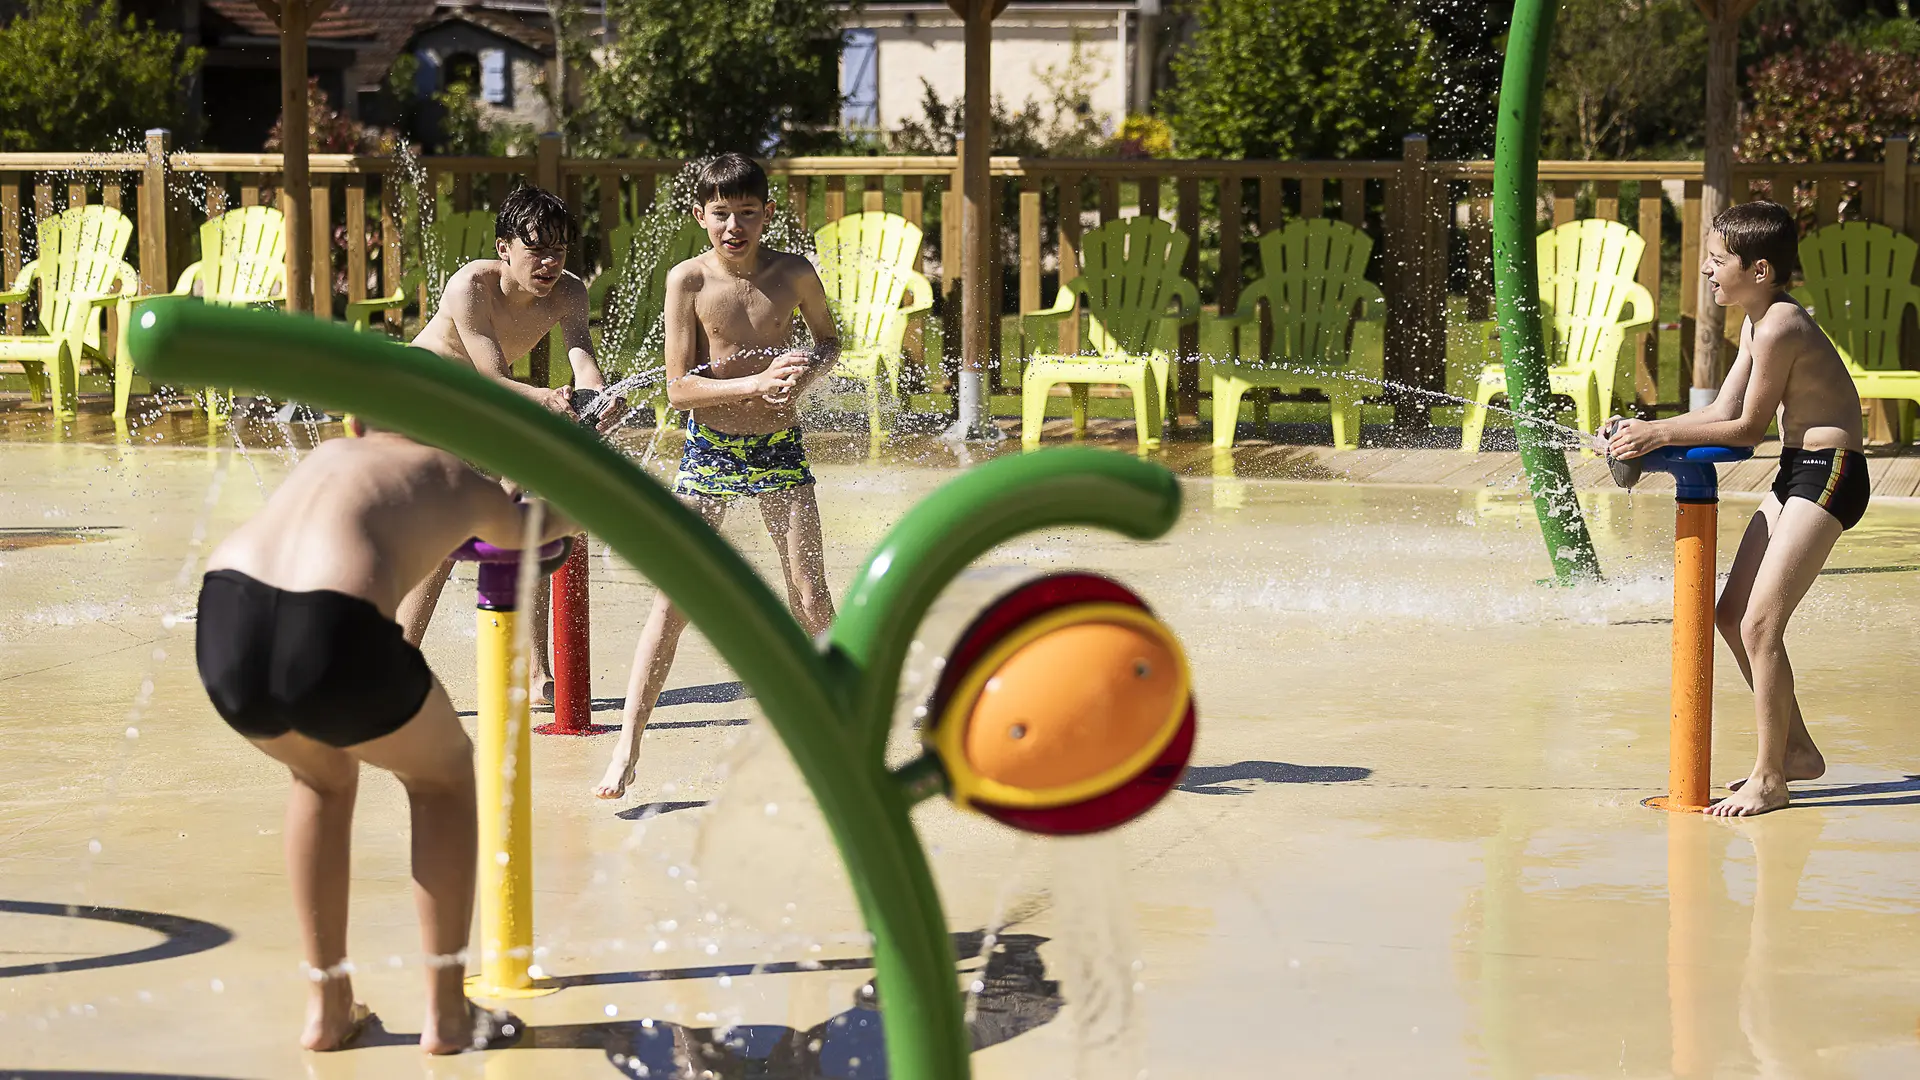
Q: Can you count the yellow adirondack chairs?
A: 9